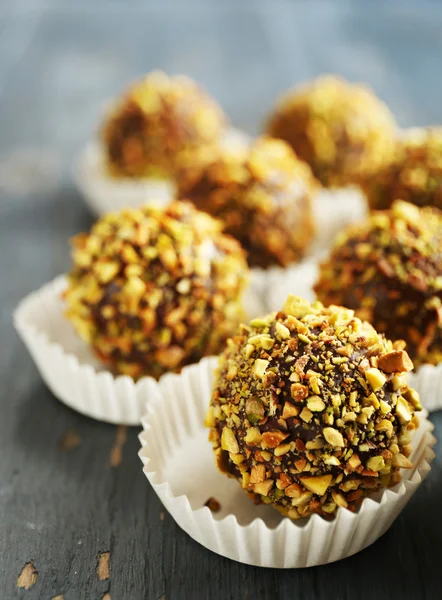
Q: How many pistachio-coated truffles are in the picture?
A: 7